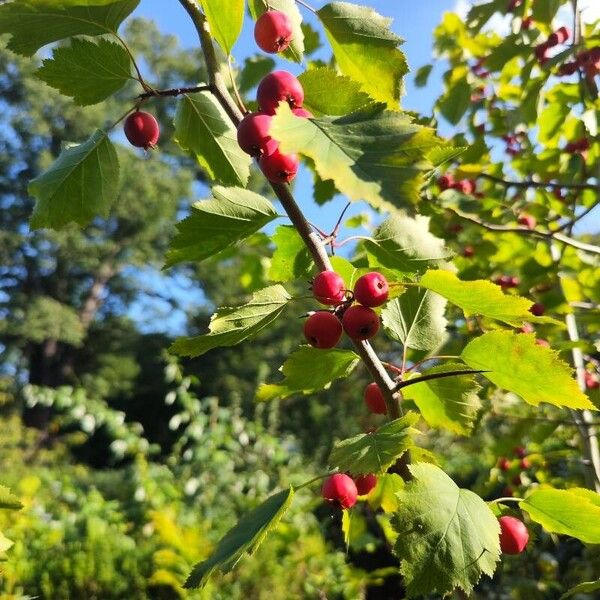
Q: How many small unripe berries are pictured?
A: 0